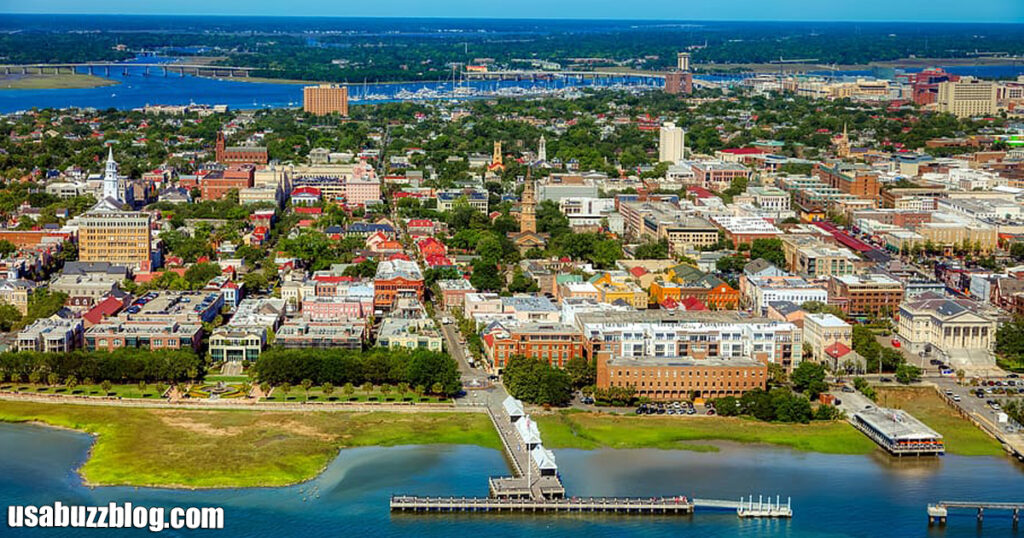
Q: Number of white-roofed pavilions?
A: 3